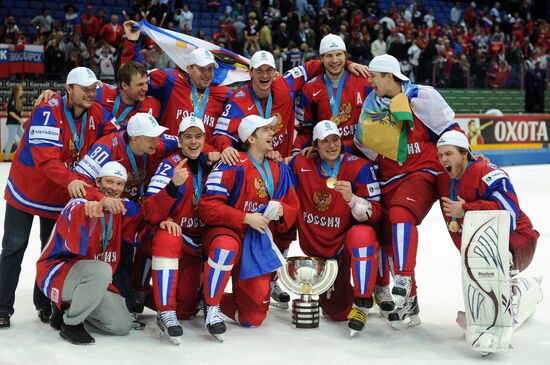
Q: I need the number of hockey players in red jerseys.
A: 12